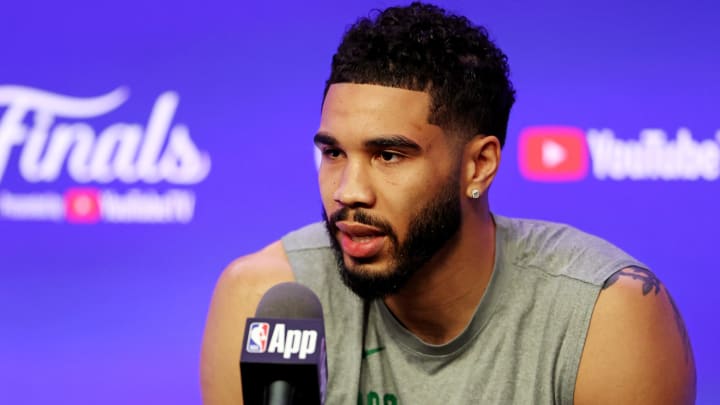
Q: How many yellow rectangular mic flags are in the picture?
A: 0